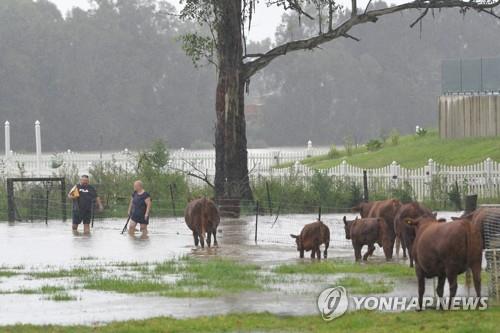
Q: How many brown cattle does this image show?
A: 7